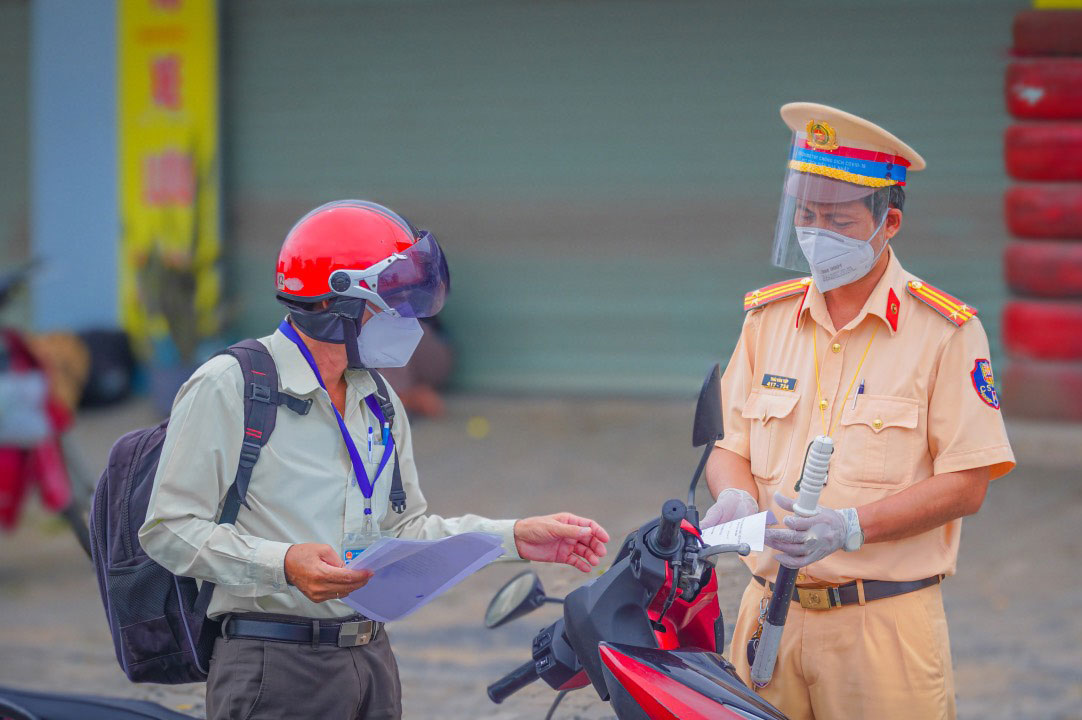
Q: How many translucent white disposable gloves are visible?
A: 2